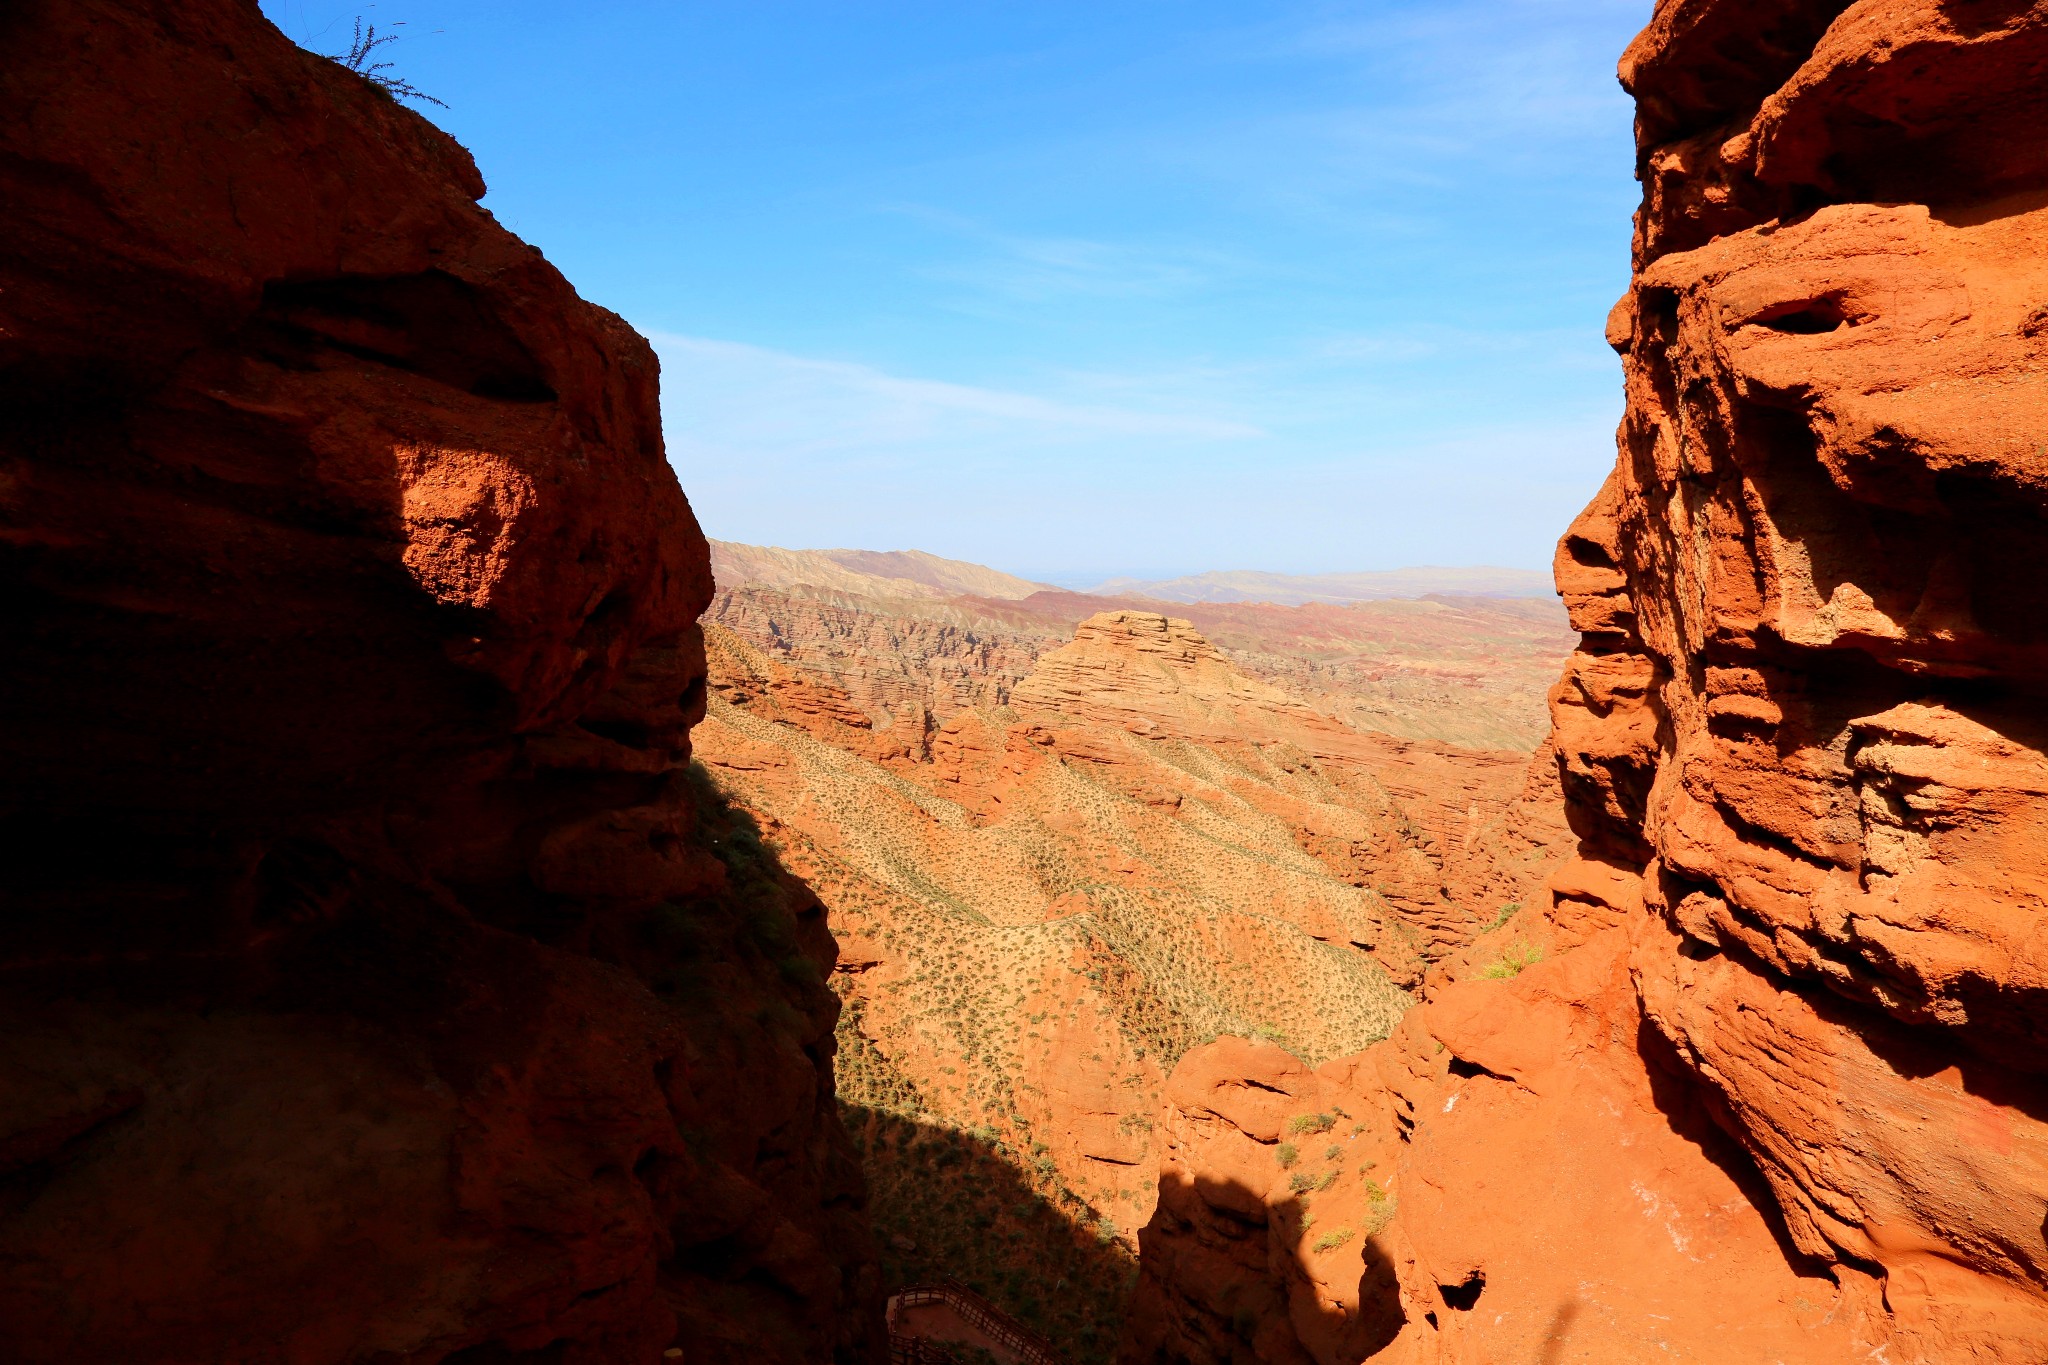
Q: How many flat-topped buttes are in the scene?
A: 1